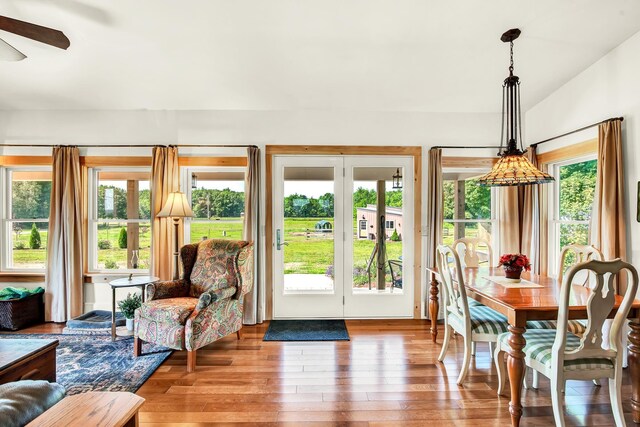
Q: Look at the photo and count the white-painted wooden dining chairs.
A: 4